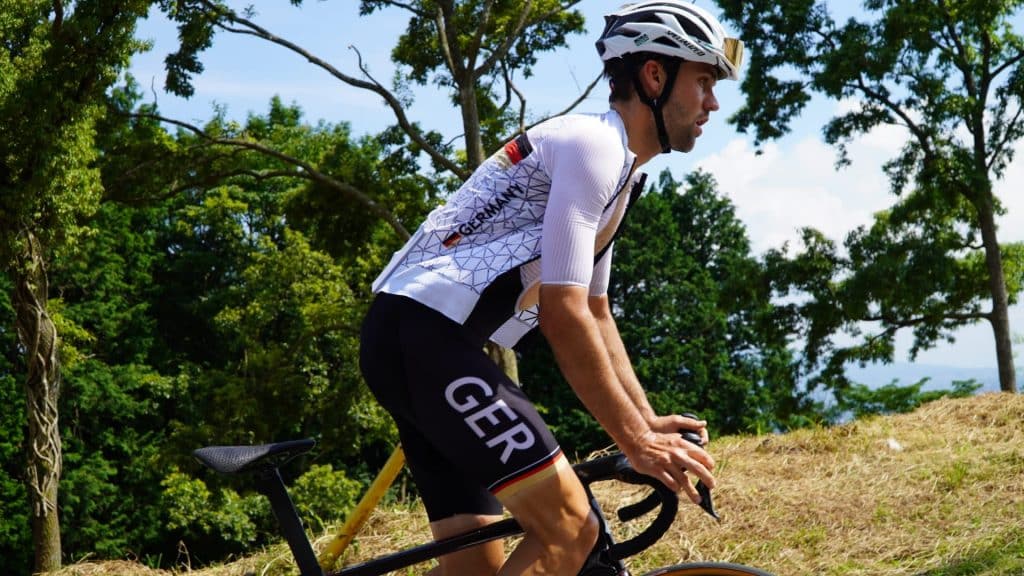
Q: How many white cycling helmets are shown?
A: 1